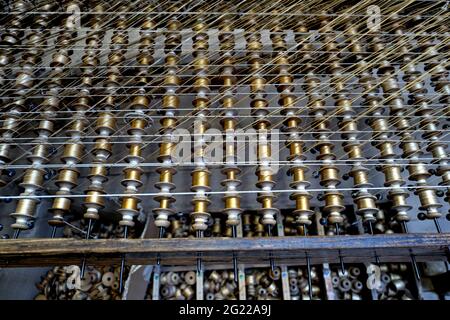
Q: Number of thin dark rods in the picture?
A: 13